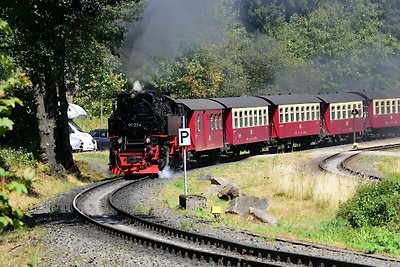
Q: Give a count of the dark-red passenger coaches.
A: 5